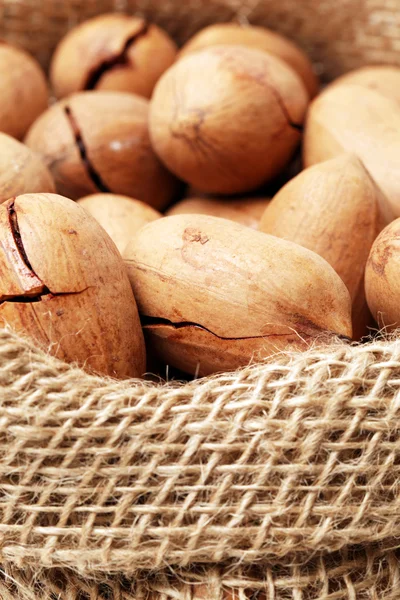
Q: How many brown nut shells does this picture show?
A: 14